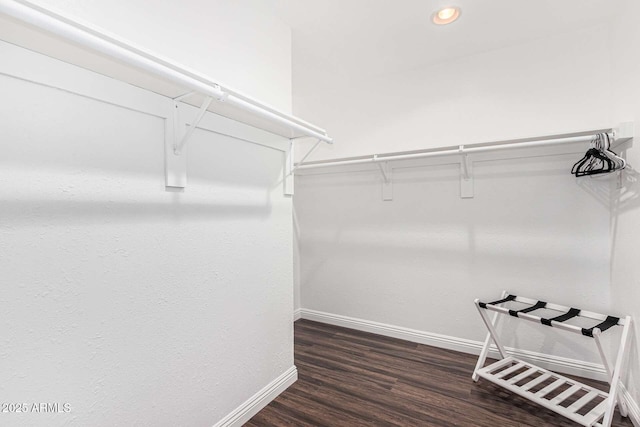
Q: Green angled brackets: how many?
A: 0